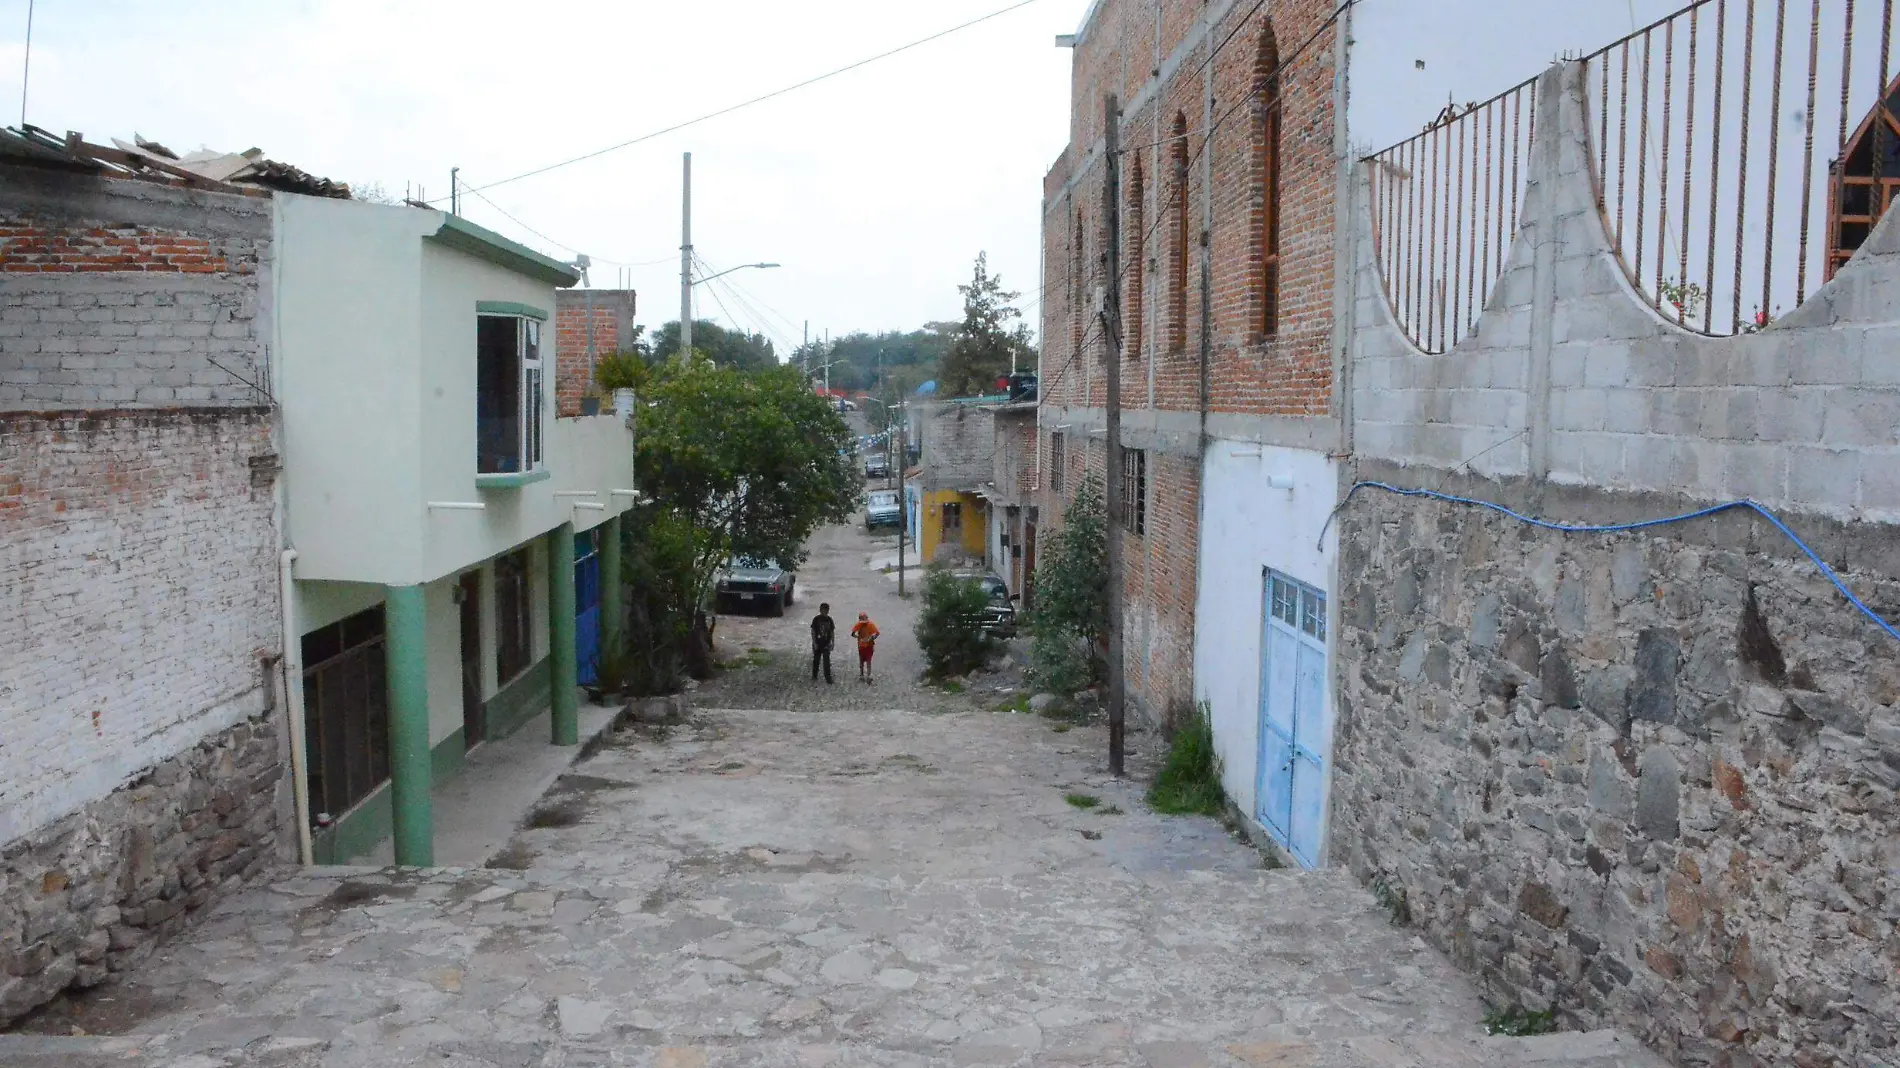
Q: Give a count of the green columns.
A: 3